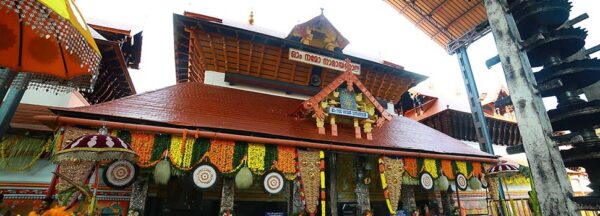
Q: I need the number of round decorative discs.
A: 6